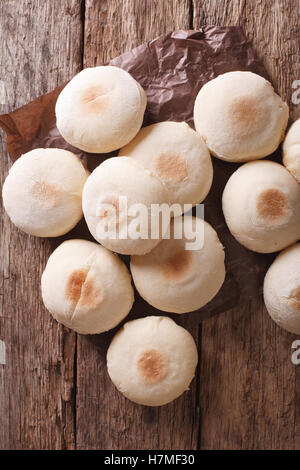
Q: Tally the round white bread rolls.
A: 11